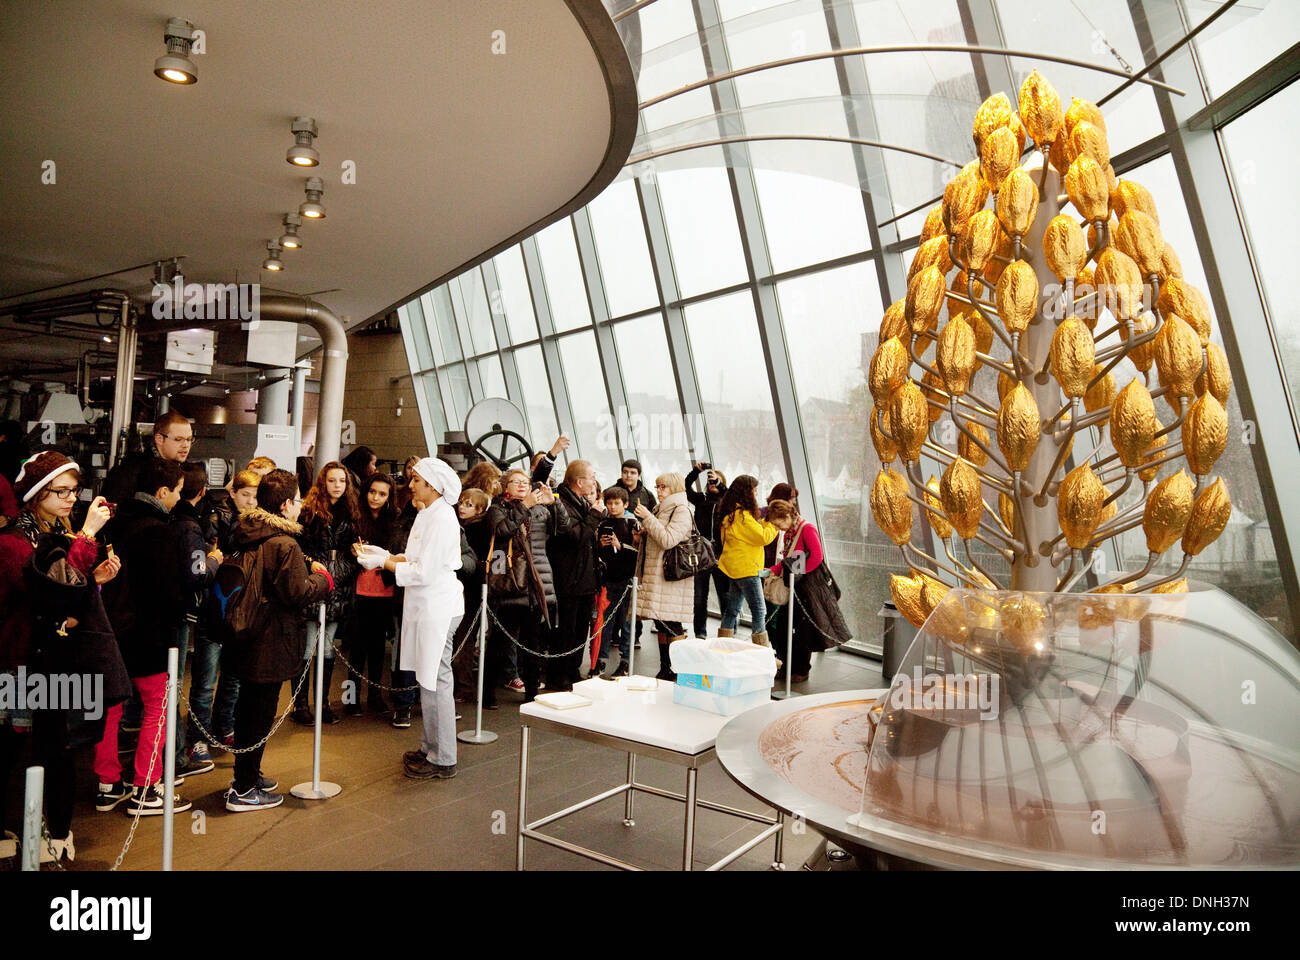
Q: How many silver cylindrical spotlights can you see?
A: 5